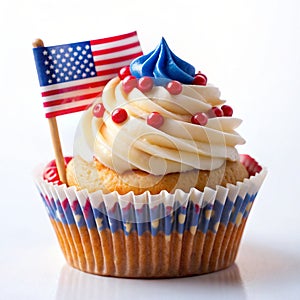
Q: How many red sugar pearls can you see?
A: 11